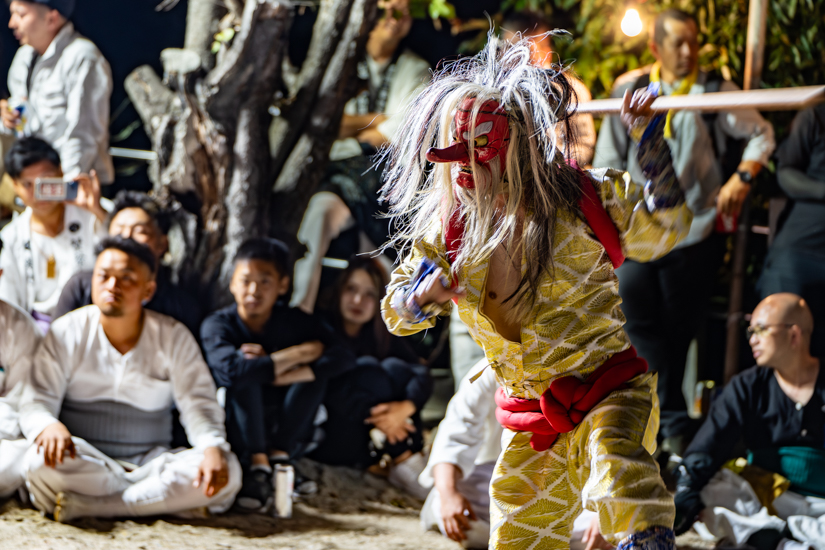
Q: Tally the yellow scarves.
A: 1